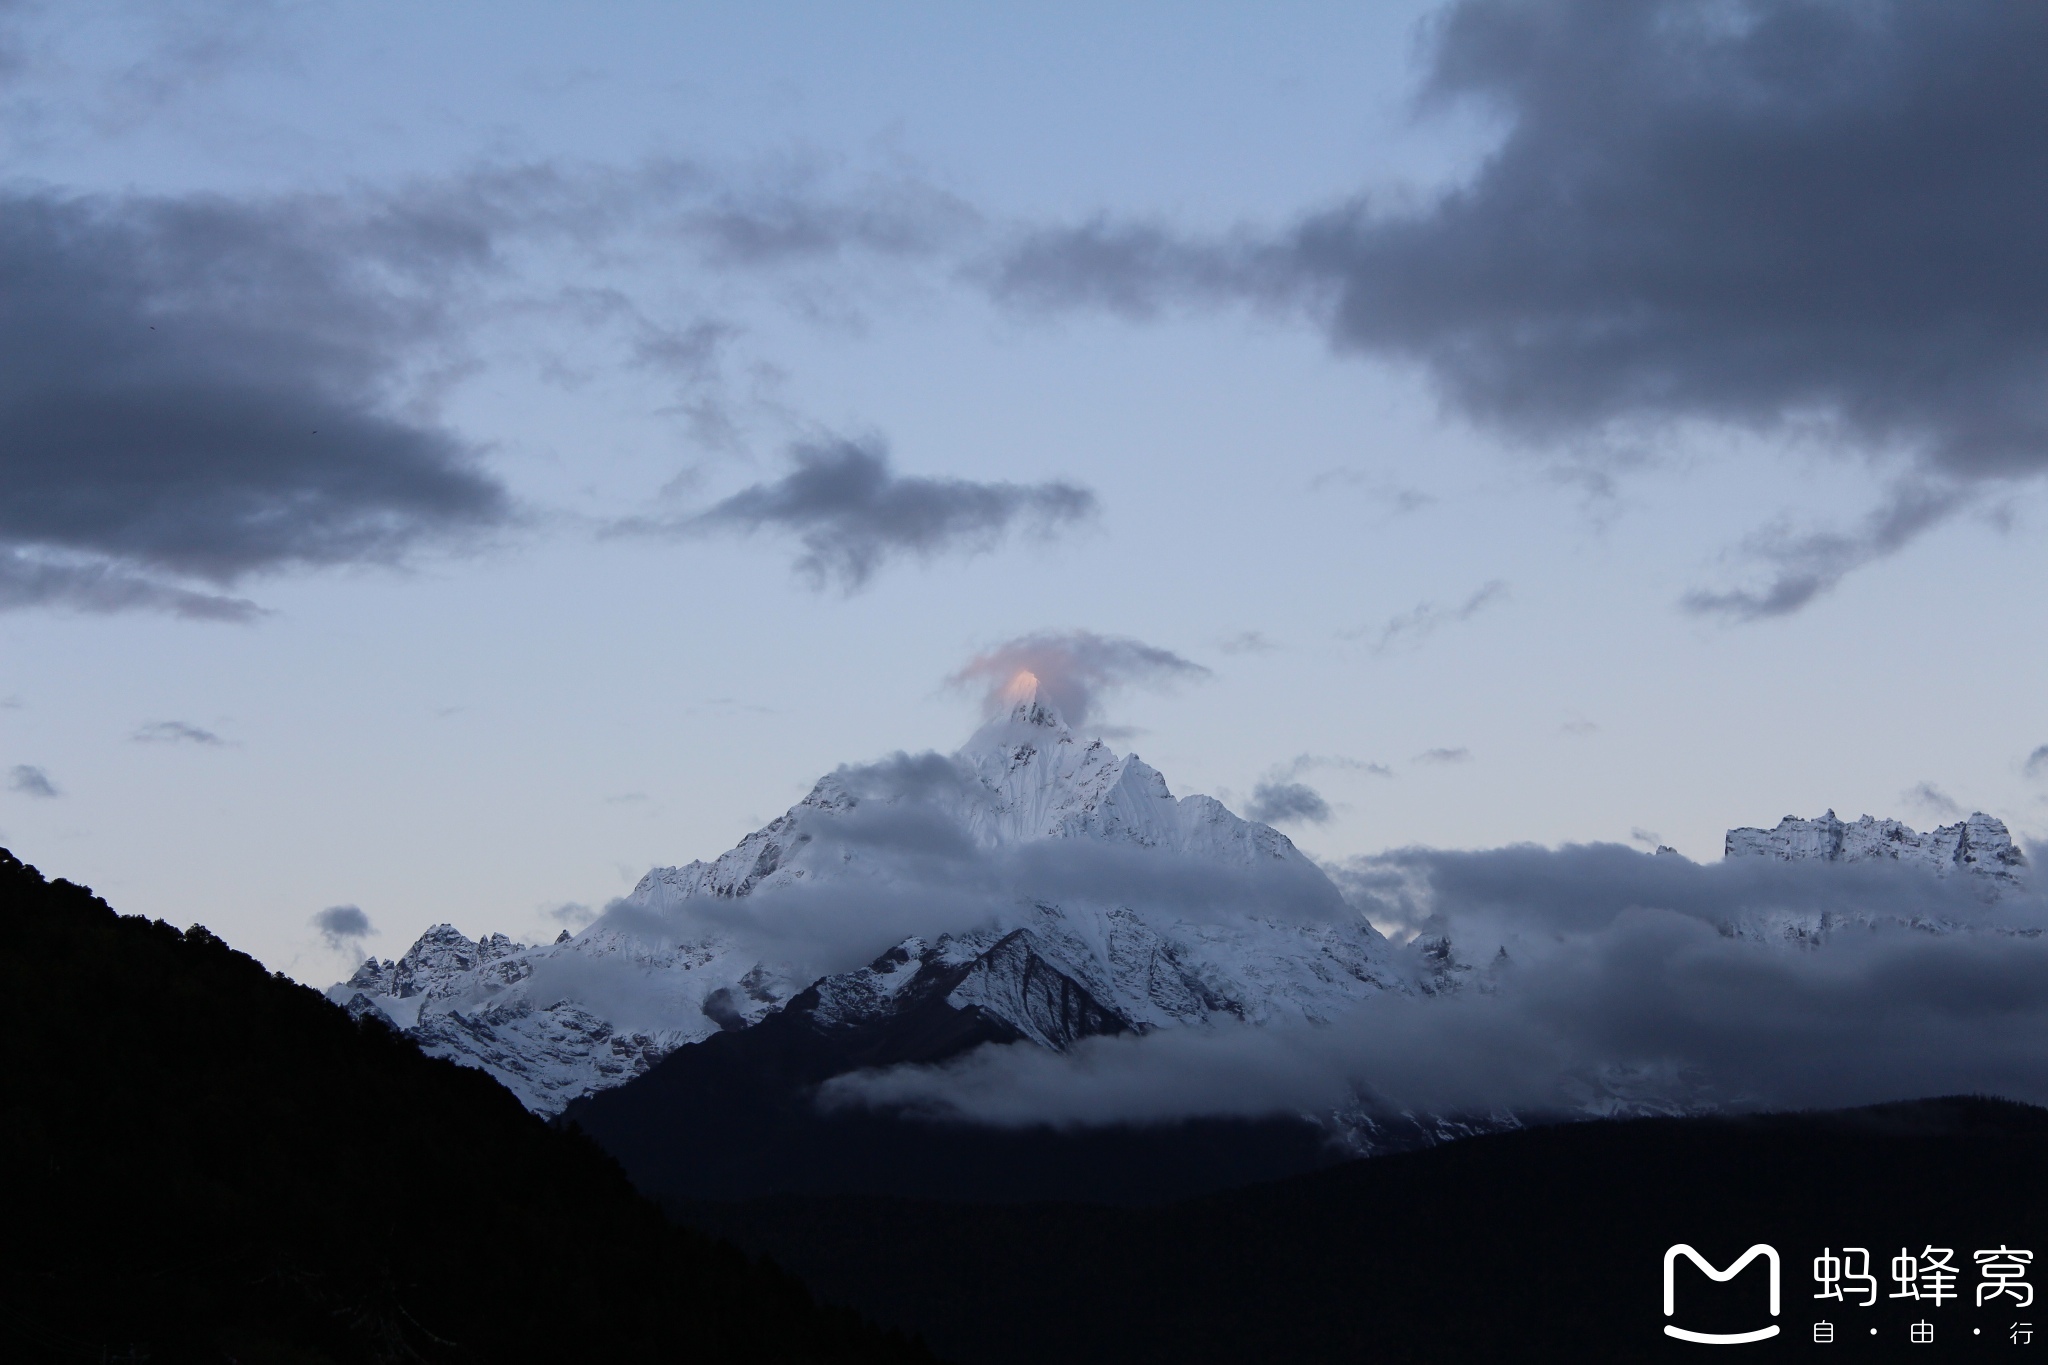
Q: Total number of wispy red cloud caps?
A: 1